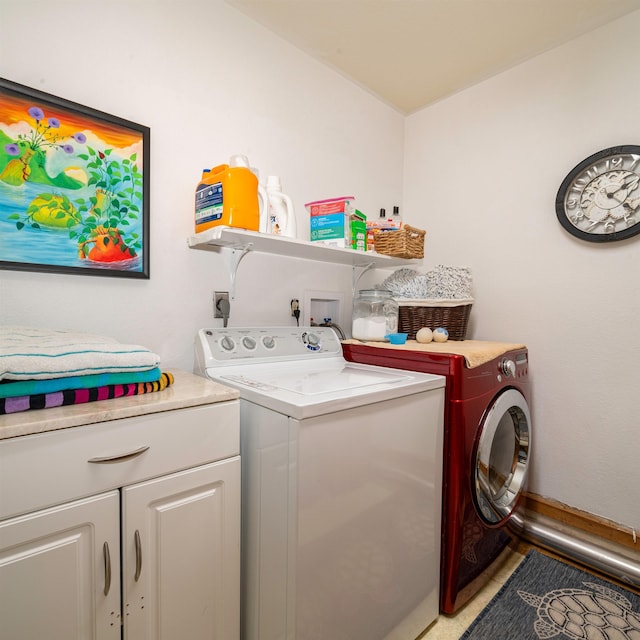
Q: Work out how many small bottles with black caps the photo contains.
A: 2